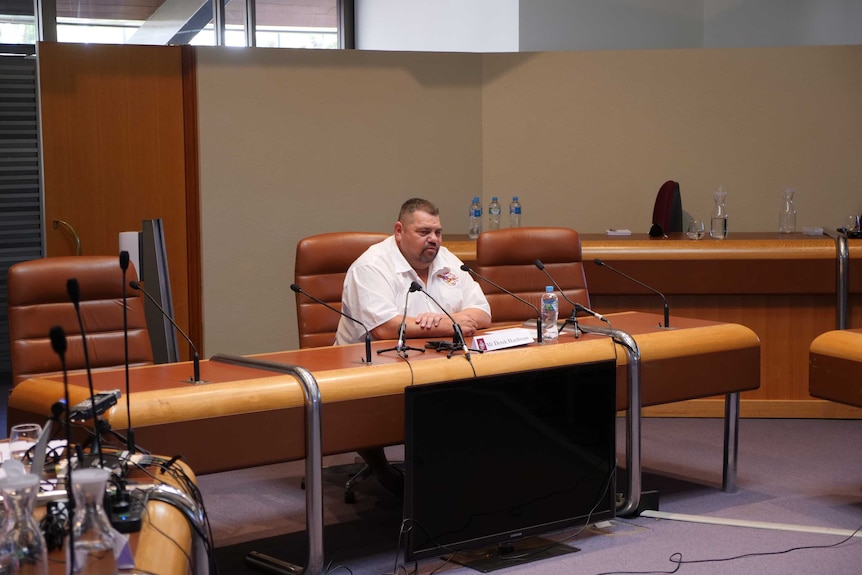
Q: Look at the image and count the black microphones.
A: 10